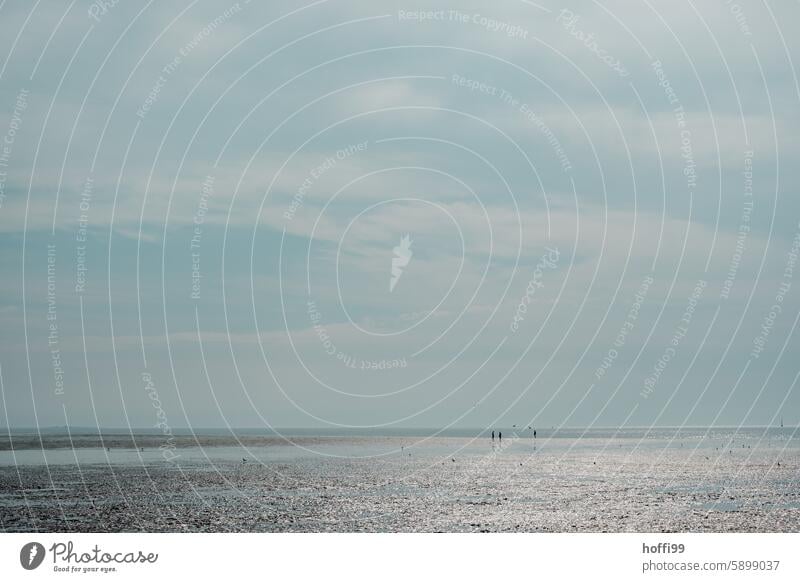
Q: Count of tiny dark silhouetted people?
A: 3